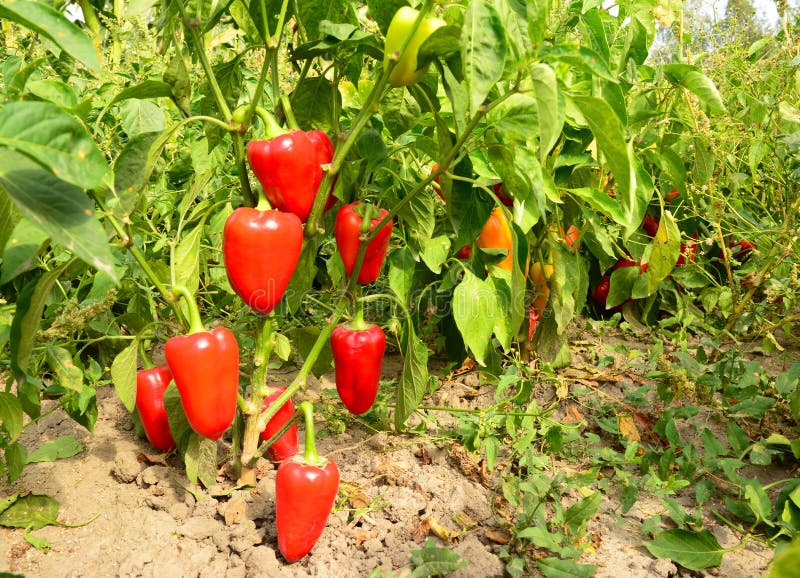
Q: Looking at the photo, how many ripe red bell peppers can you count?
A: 8